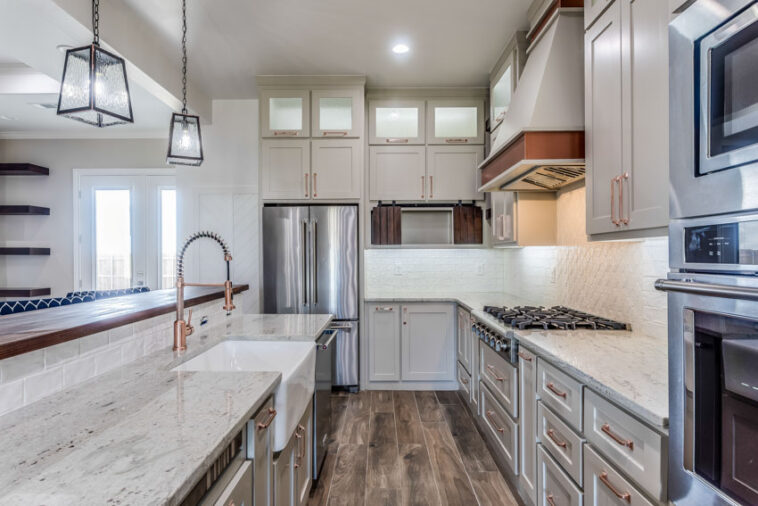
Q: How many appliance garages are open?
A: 1